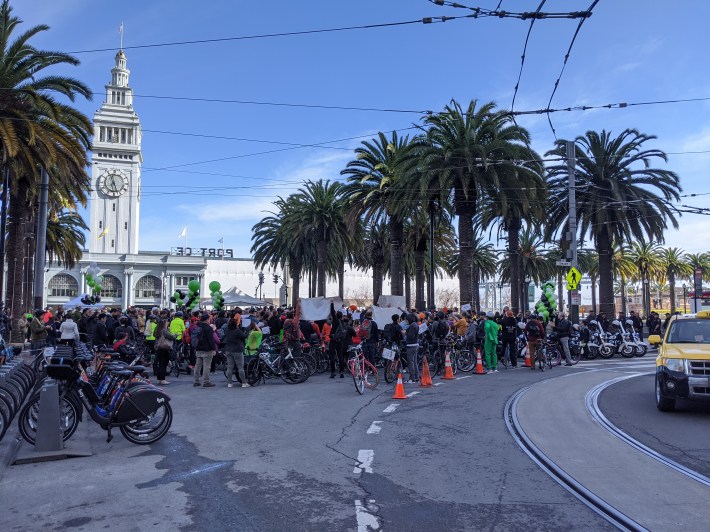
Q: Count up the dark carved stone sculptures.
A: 0